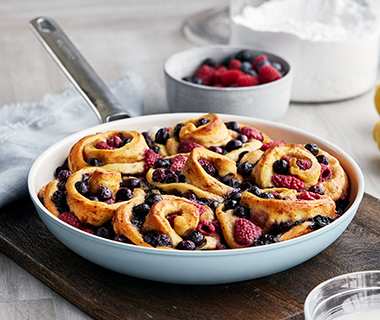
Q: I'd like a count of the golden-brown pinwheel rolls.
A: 7